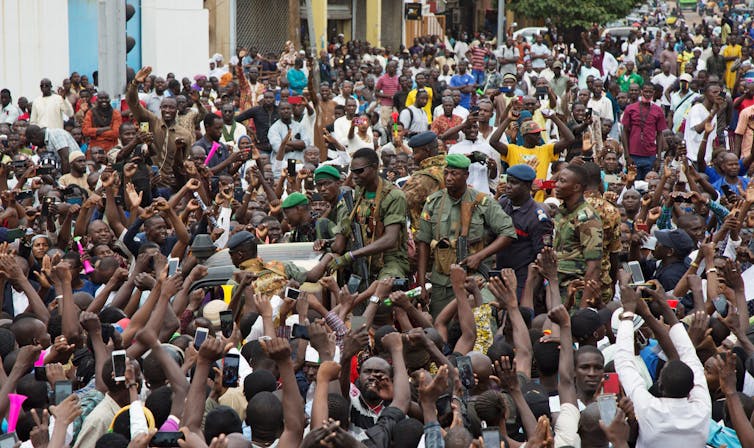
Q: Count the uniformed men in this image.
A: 9